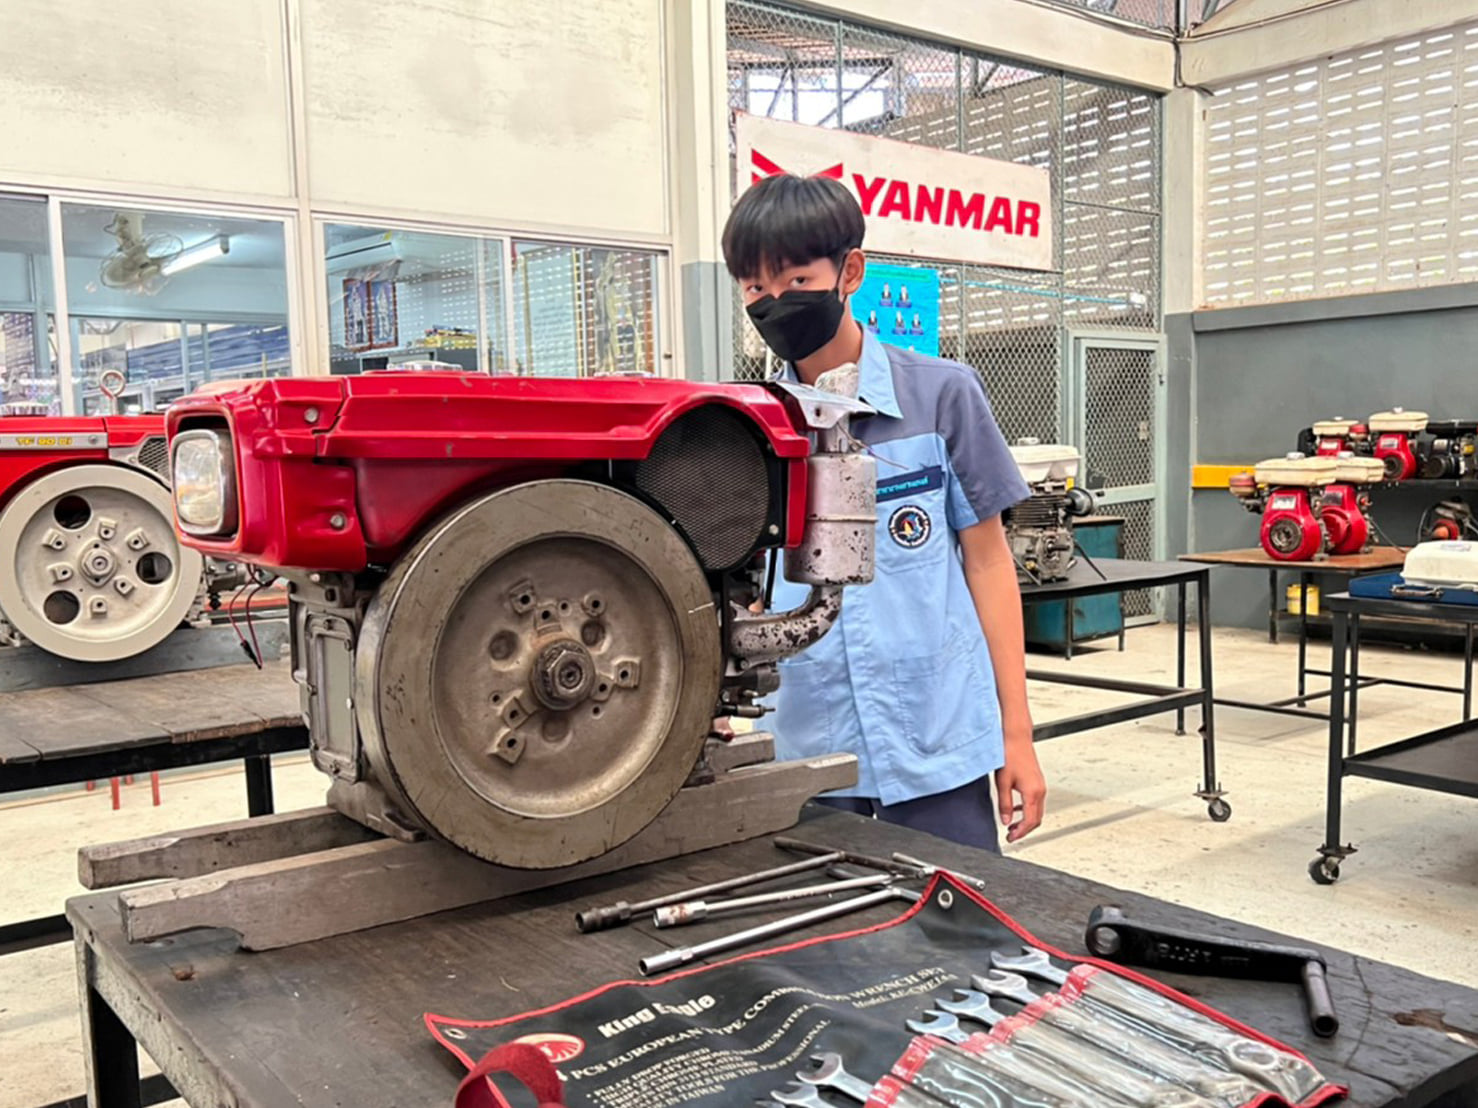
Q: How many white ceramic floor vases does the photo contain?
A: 0